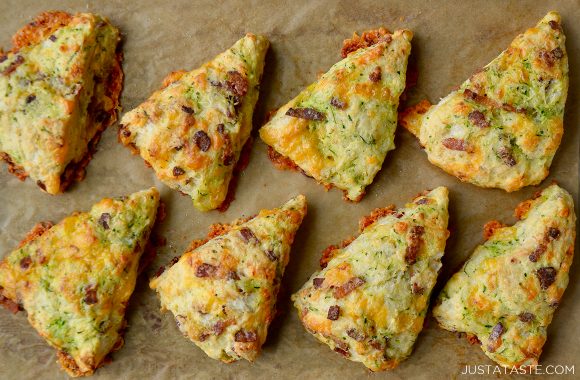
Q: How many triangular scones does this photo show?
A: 8